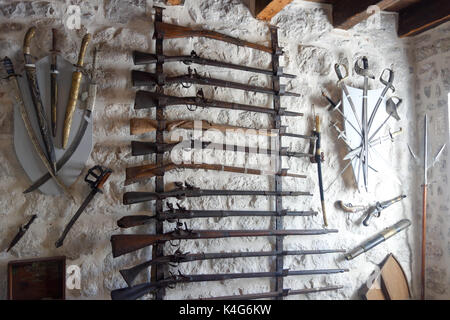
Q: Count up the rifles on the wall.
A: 13